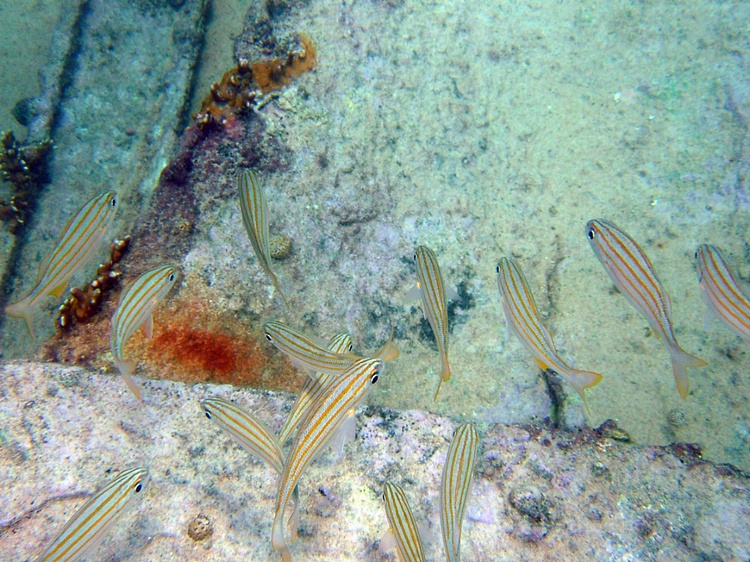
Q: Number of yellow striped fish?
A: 14